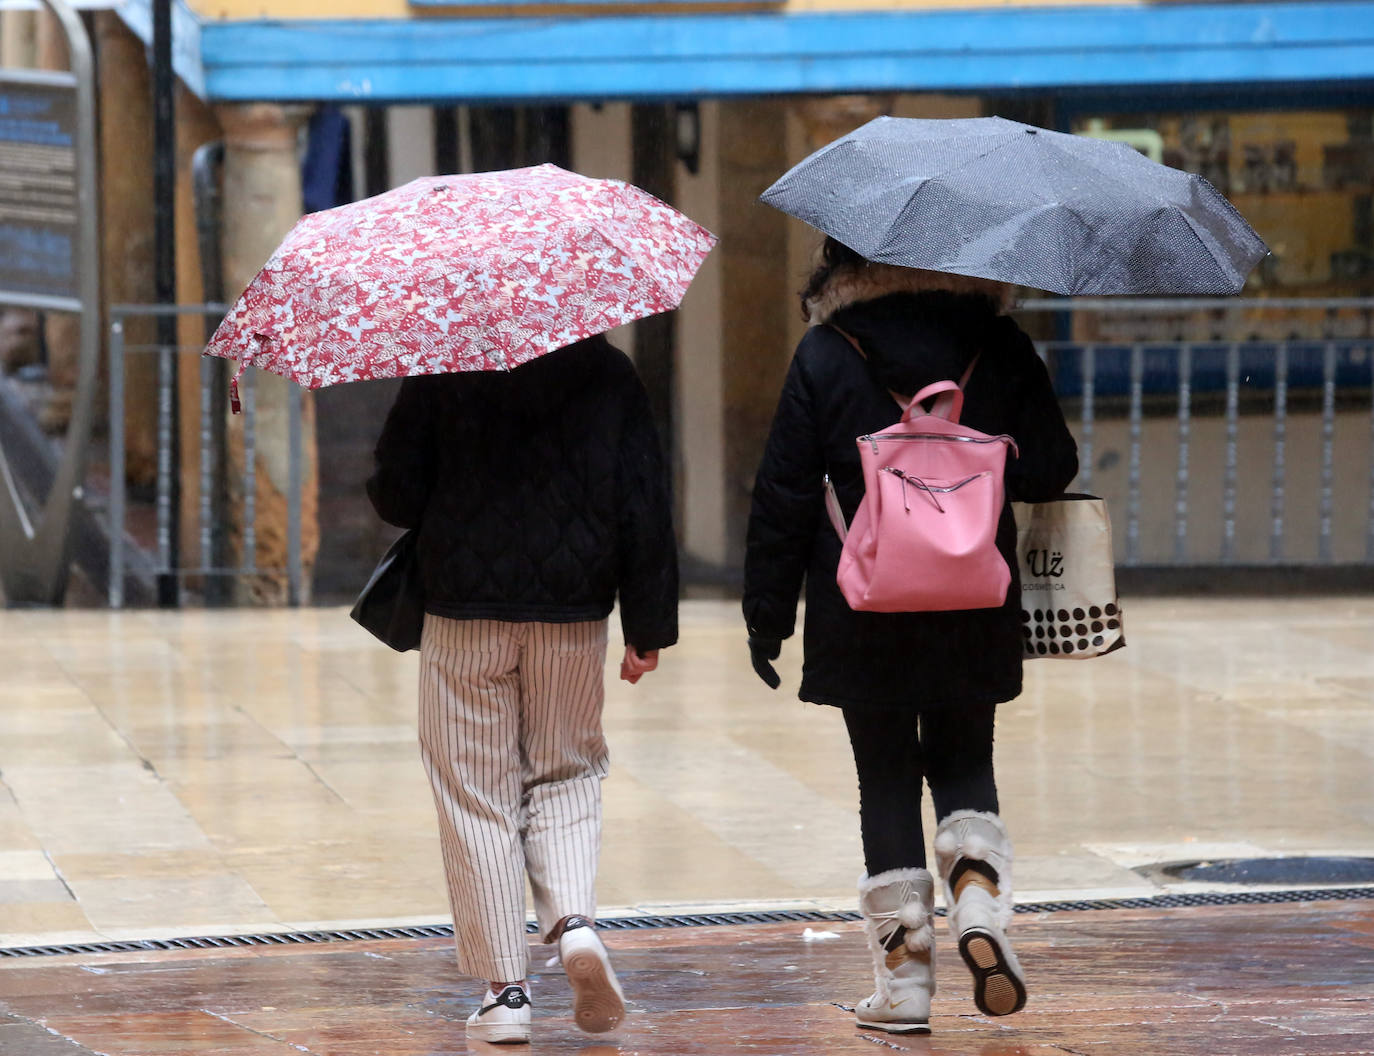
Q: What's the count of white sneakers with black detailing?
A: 2